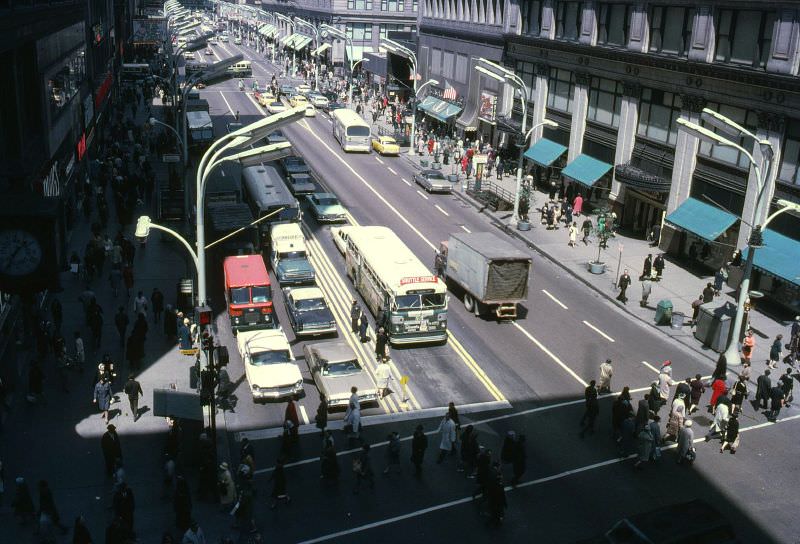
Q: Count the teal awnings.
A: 5